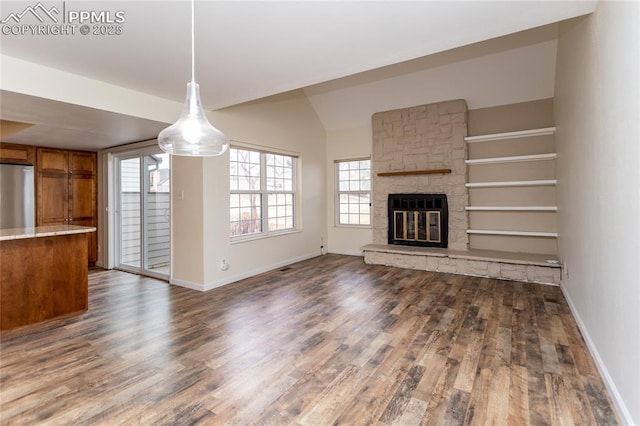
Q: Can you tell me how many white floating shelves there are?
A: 5